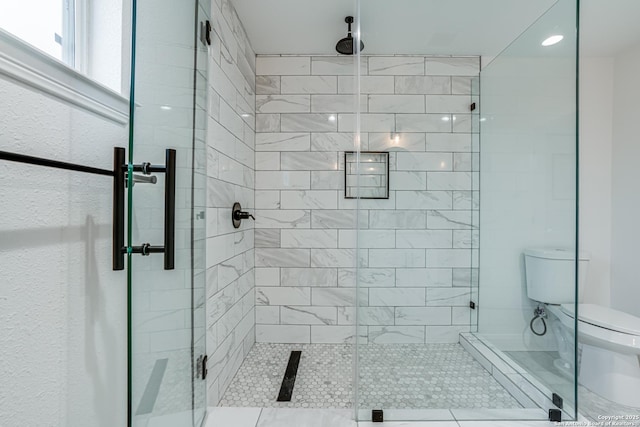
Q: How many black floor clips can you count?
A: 3